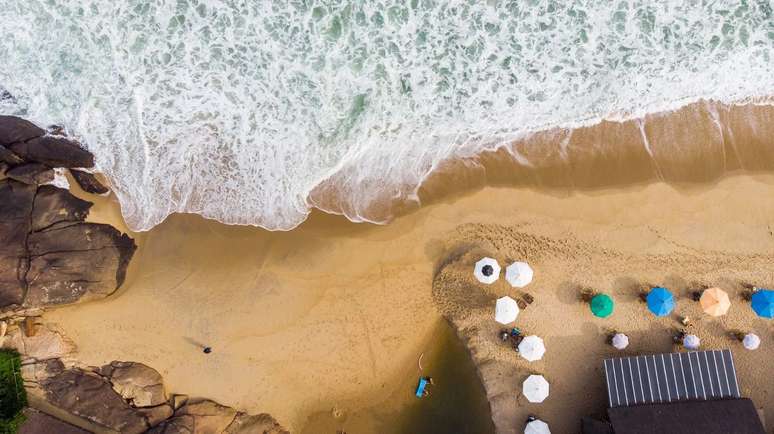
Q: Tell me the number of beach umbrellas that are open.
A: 13